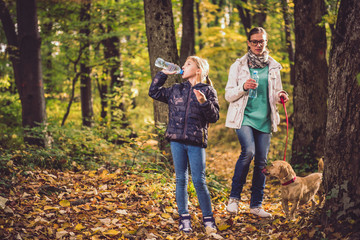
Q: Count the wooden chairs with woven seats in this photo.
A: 0